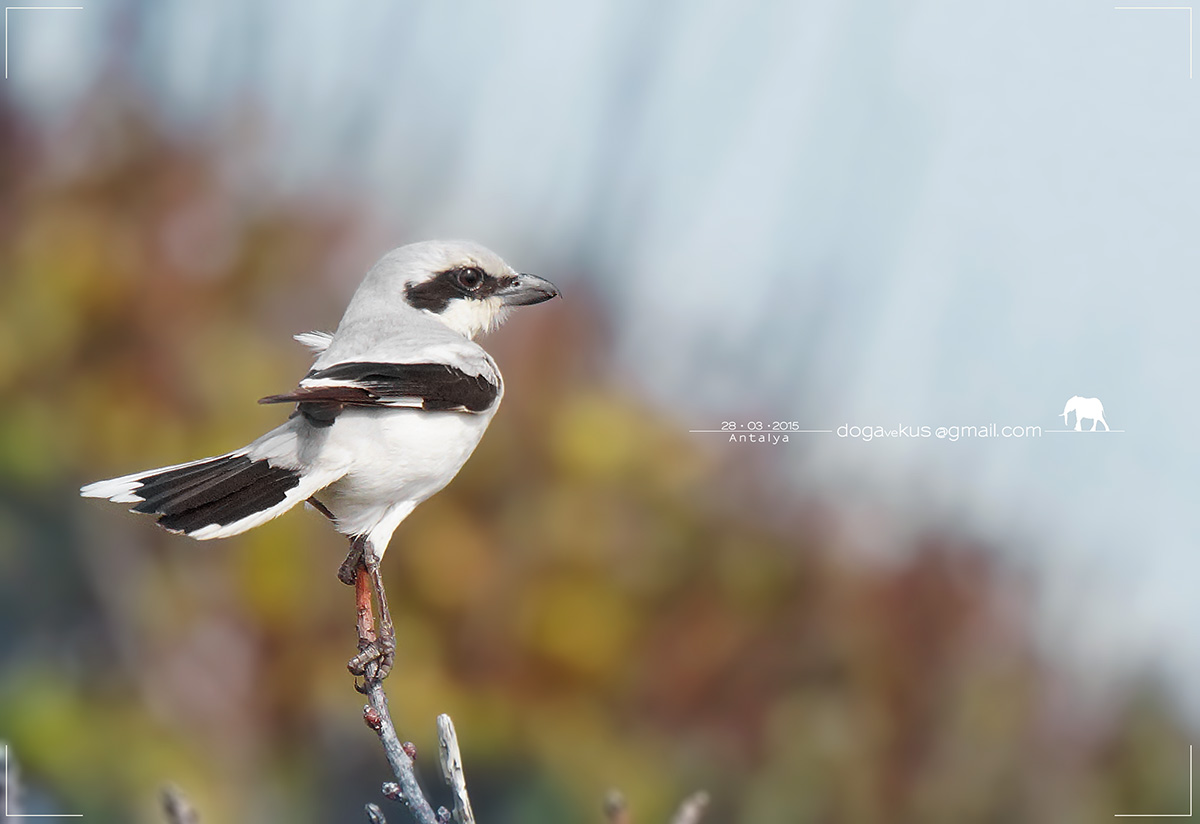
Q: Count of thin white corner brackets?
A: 4